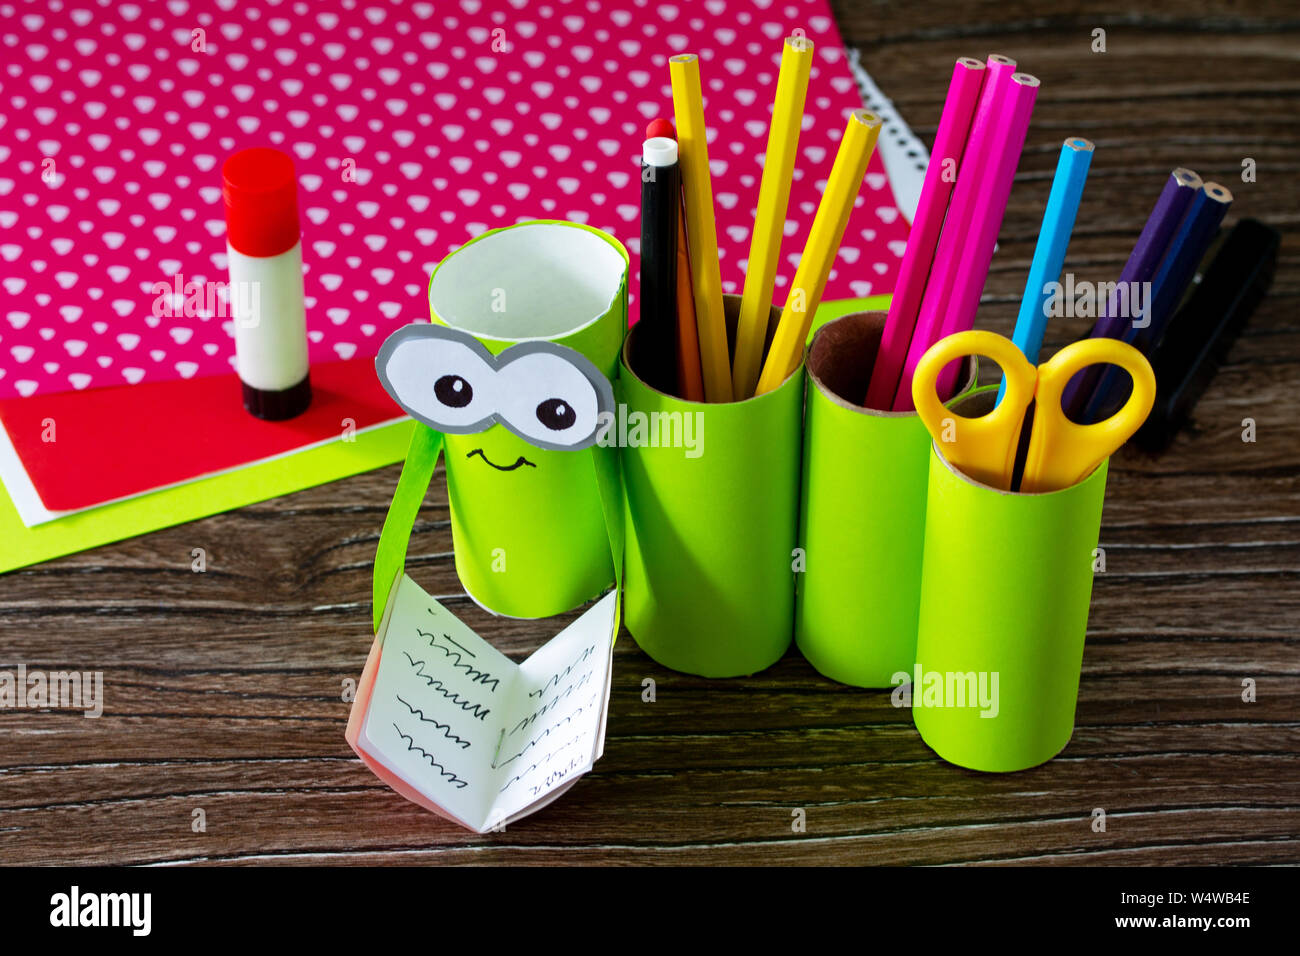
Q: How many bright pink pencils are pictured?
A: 3